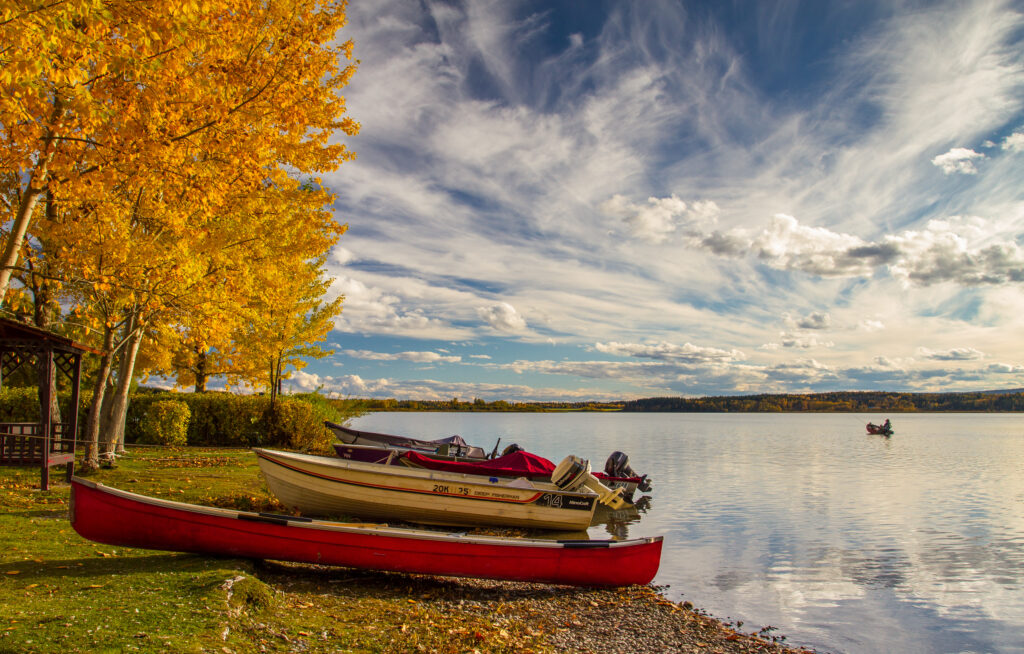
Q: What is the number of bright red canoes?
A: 1